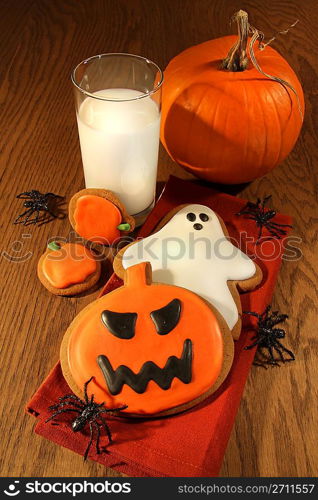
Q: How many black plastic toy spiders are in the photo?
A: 4